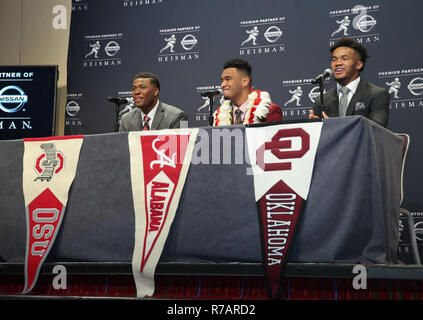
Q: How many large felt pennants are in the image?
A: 3